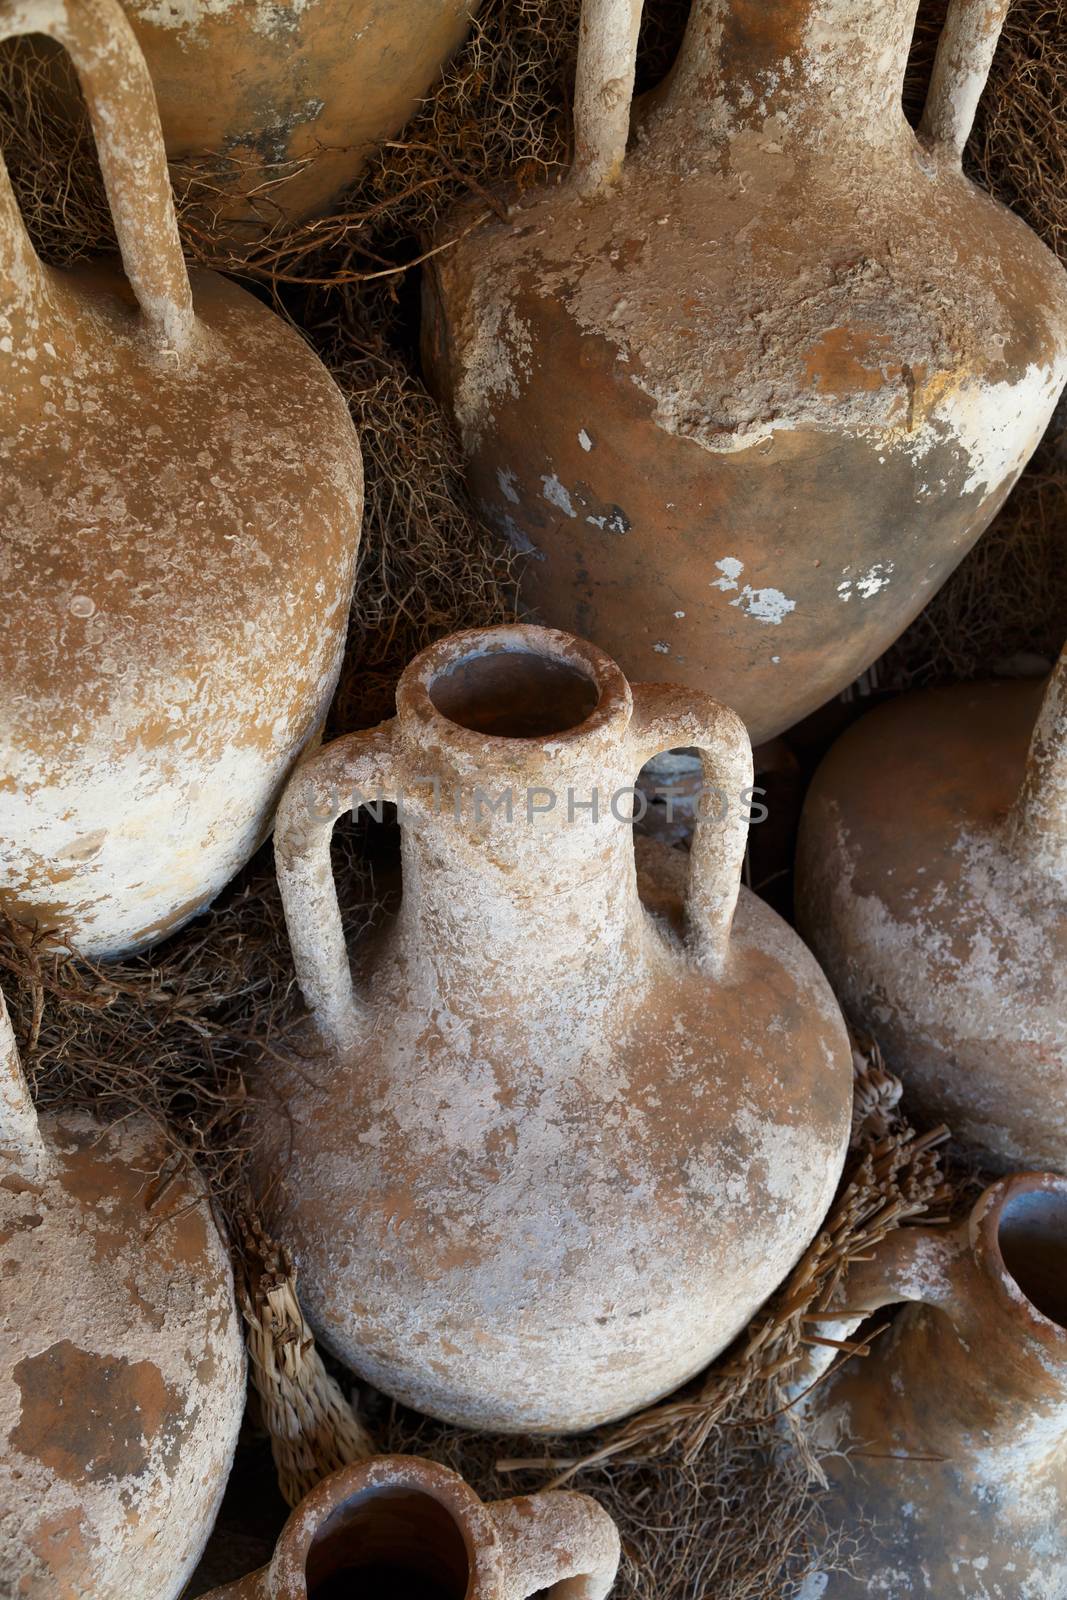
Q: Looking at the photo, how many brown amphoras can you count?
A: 8